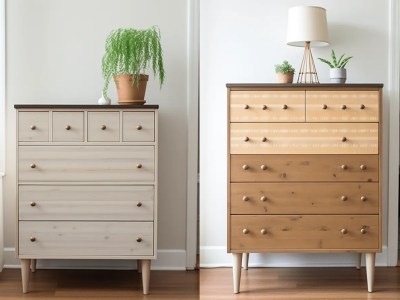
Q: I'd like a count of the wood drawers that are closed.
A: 13